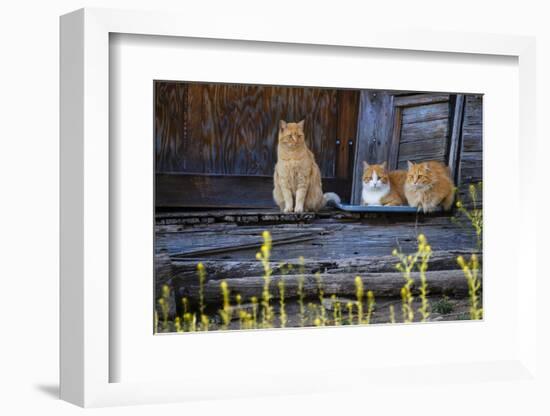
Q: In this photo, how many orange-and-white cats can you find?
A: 1